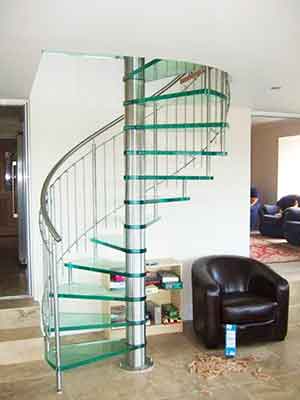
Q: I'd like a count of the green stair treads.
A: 12